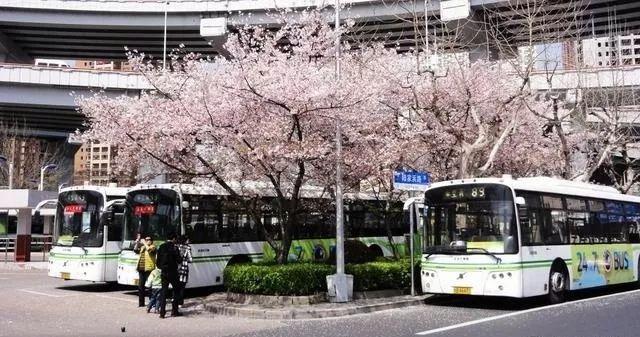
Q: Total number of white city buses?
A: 3